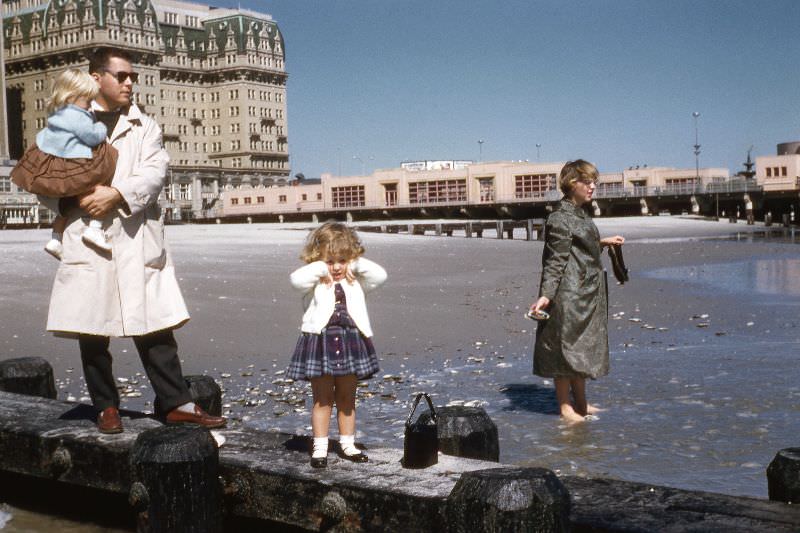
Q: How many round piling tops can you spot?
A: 6